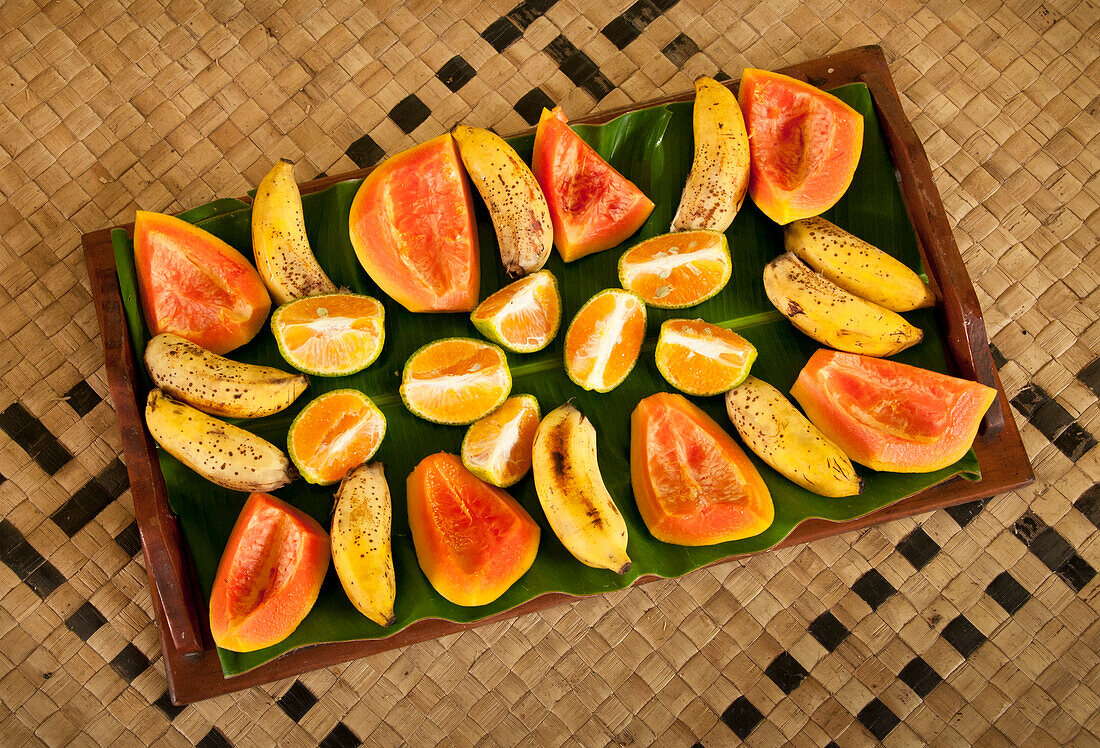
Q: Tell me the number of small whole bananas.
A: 10